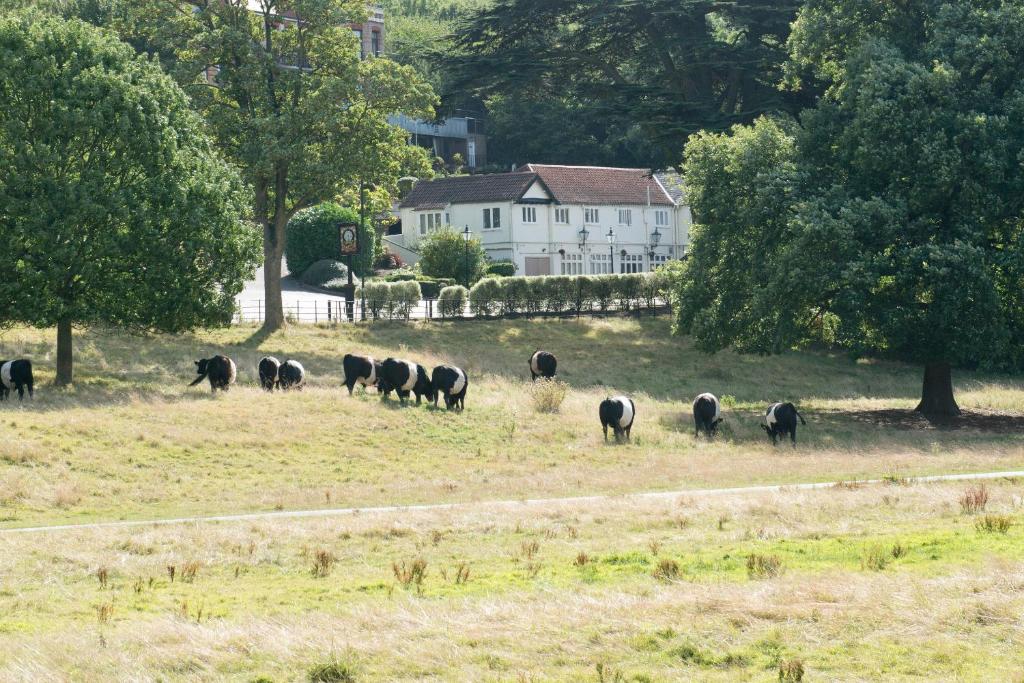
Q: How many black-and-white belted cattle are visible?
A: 11